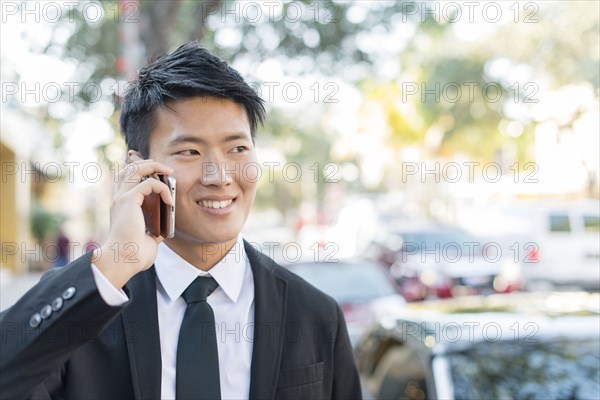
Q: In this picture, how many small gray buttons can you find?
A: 4